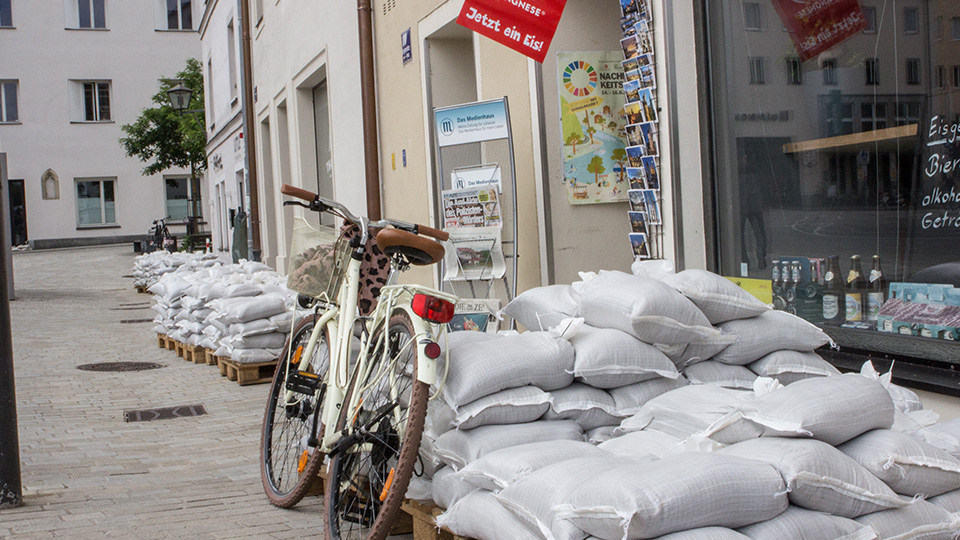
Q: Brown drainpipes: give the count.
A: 2